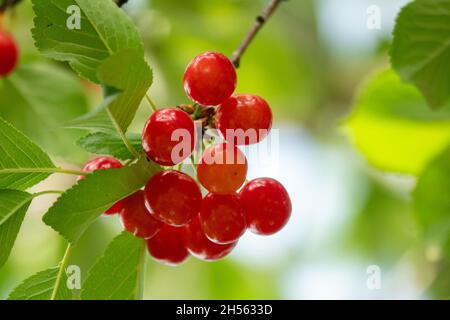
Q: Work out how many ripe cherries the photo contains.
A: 12